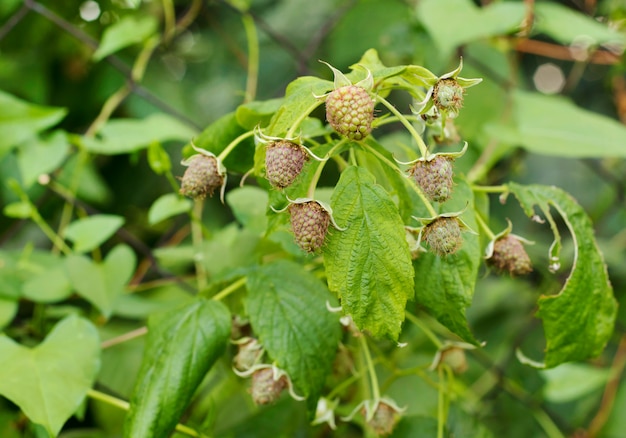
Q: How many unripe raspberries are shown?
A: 12